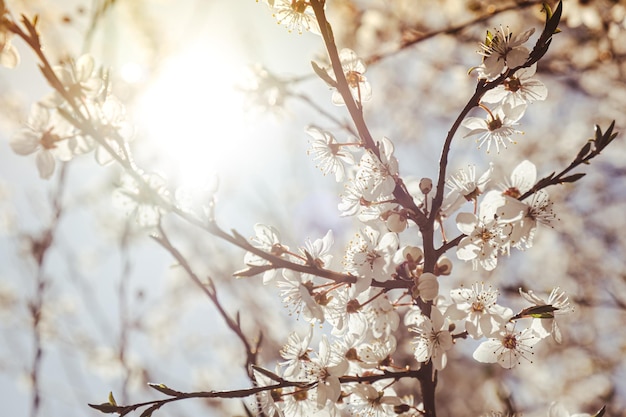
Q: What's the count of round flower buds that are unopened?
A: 5